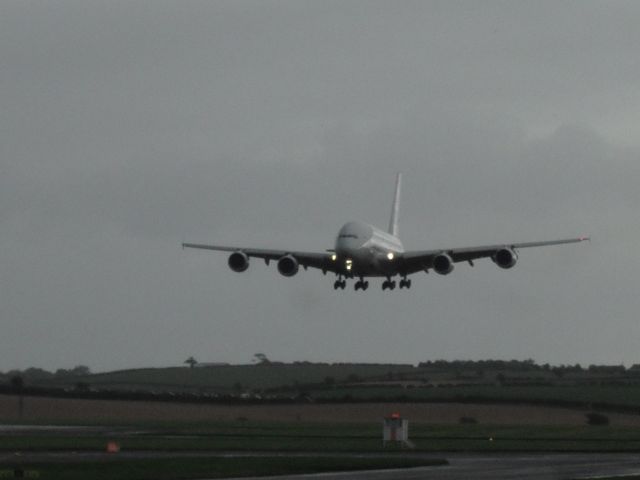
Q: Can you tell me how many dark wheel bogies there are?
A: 4